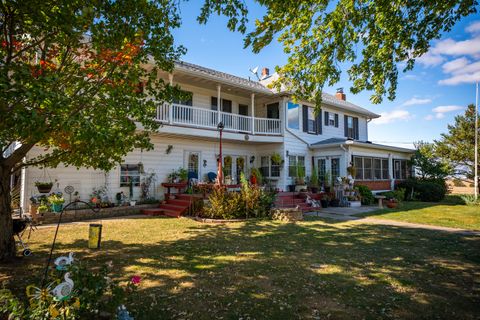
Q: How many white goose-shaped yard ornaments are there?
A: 2